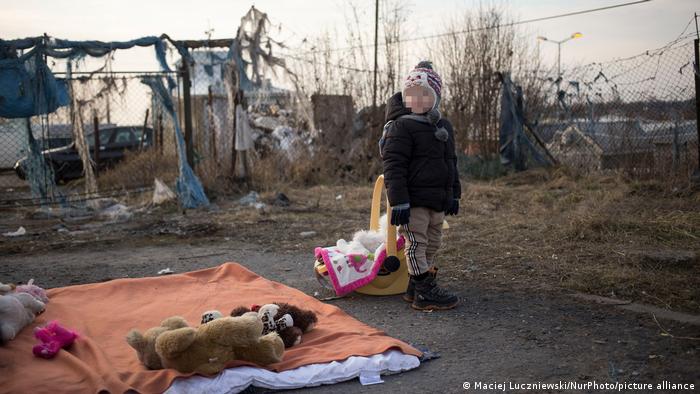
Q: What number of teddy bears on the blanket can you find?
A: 2